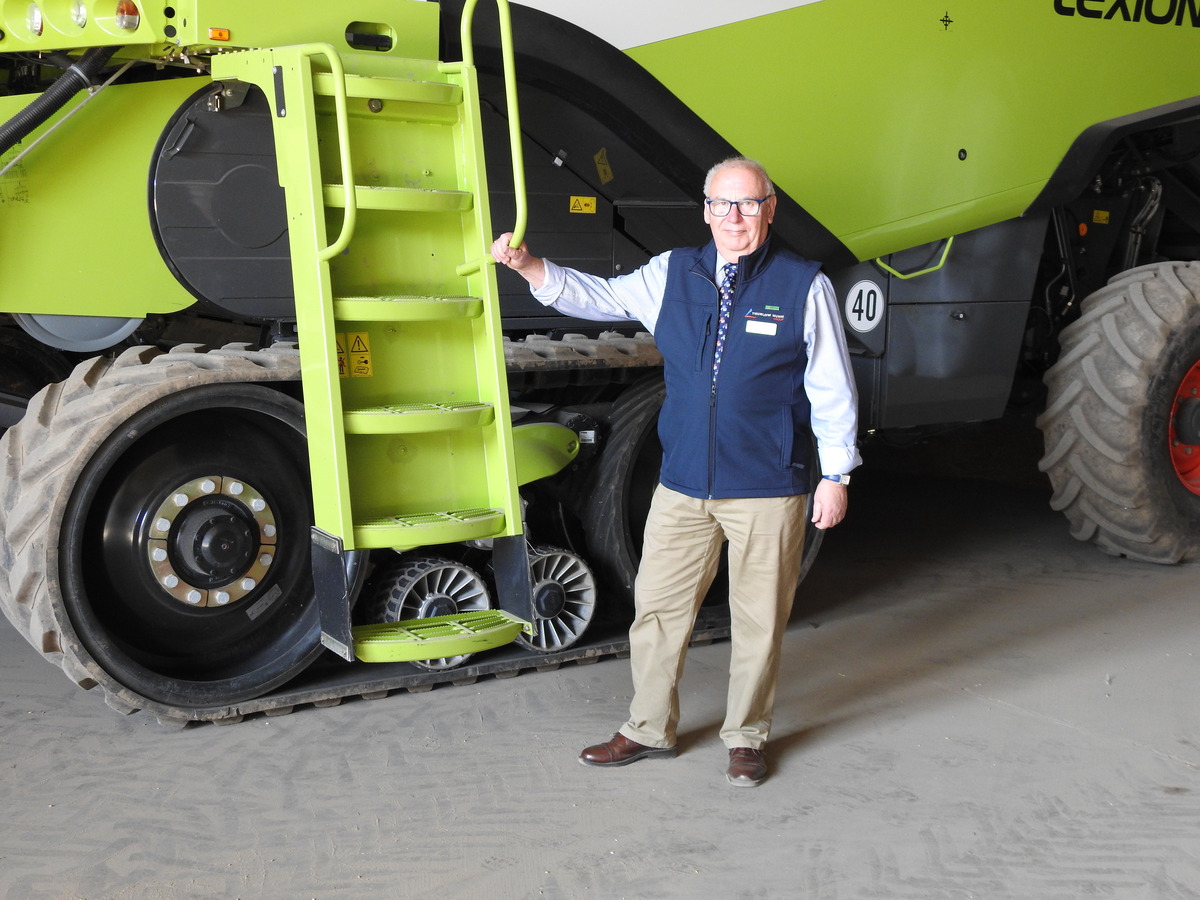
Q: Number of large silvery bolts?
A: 12